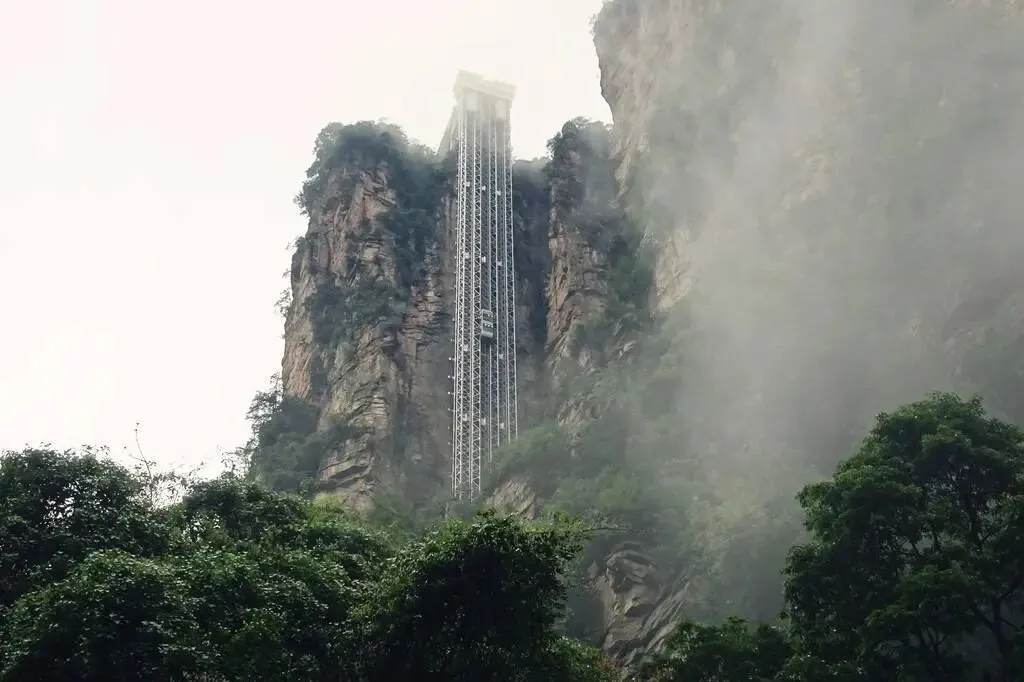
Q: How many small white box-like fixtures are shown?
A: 11